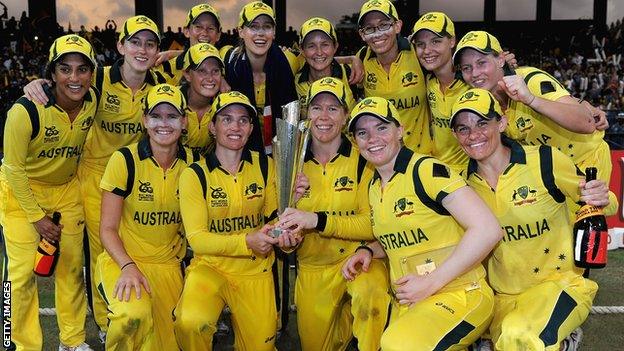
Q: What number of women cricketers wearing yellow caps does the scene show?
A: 14